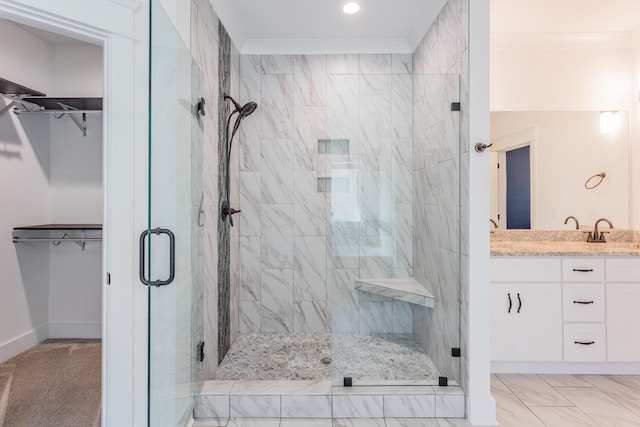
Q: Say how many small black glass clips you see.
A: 4